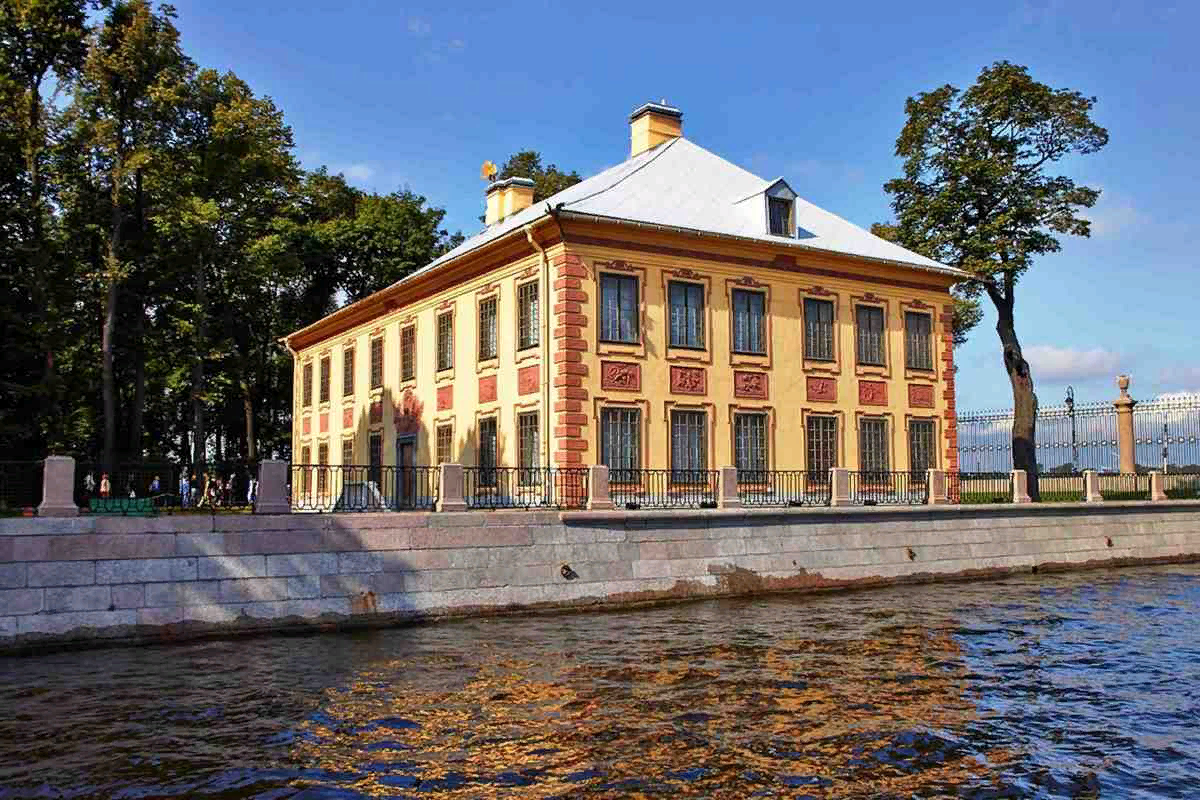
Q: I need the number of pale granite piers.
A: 10